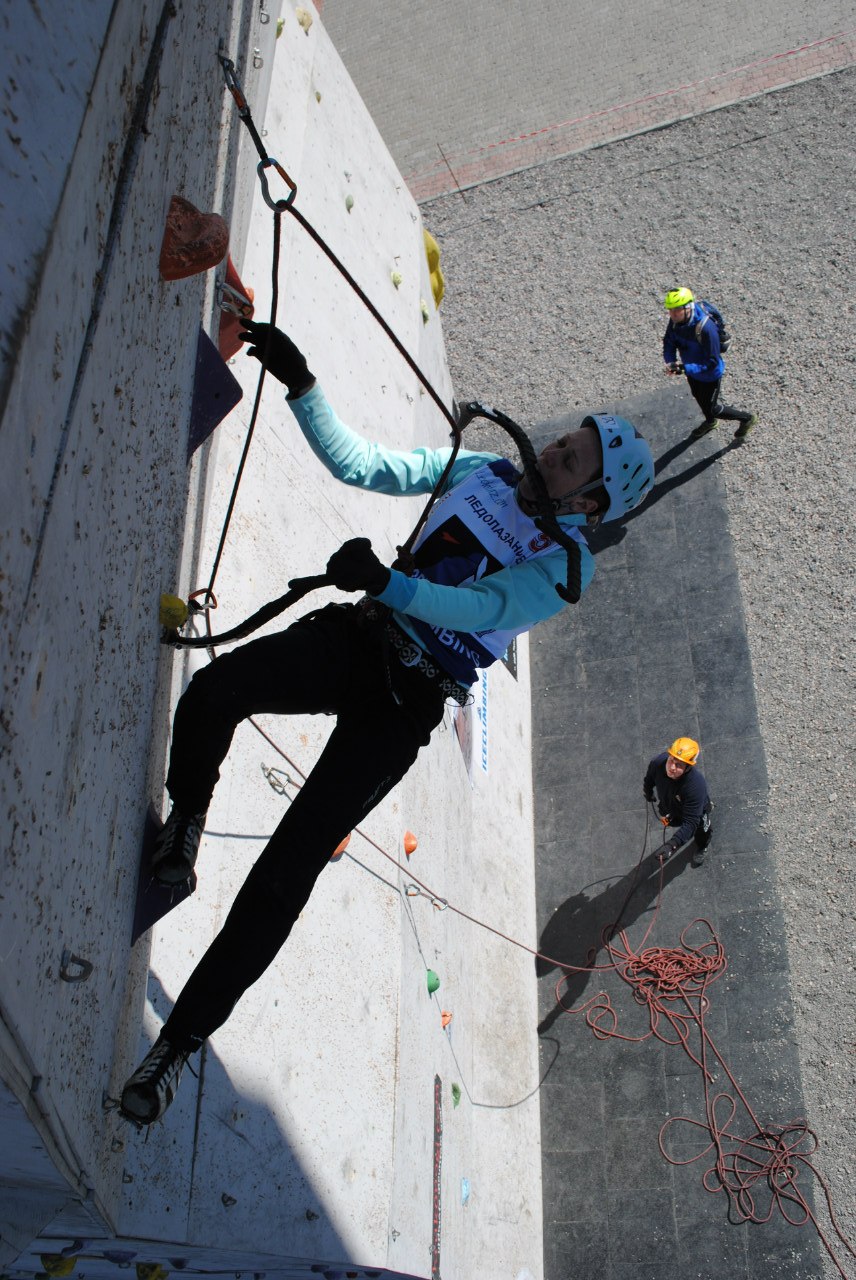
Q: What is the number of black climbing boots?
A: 2